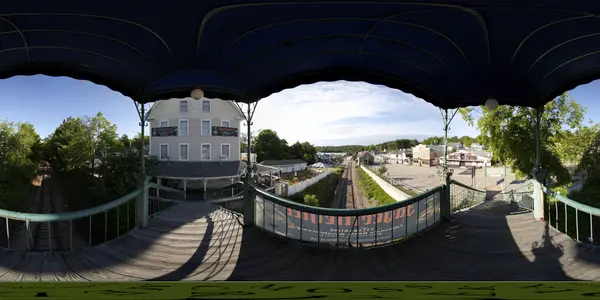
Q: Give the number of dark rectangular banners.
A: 2